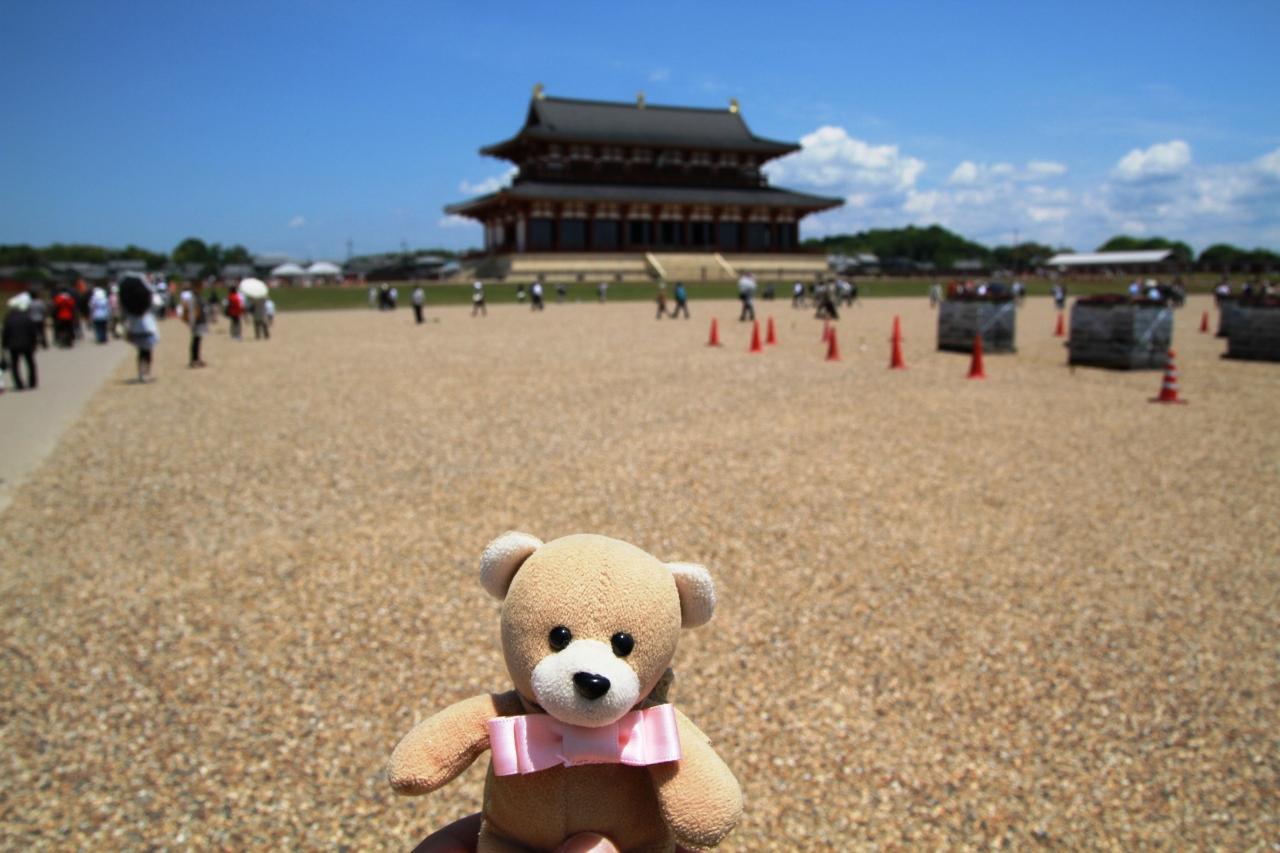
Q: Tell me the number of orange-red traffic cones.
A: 11